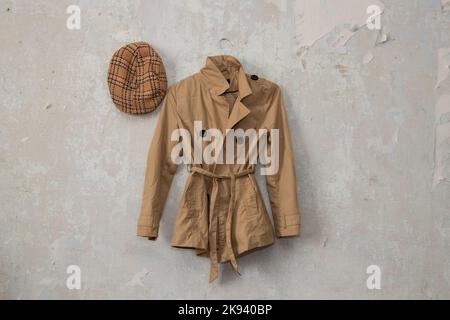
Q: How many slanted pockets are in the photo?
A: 2